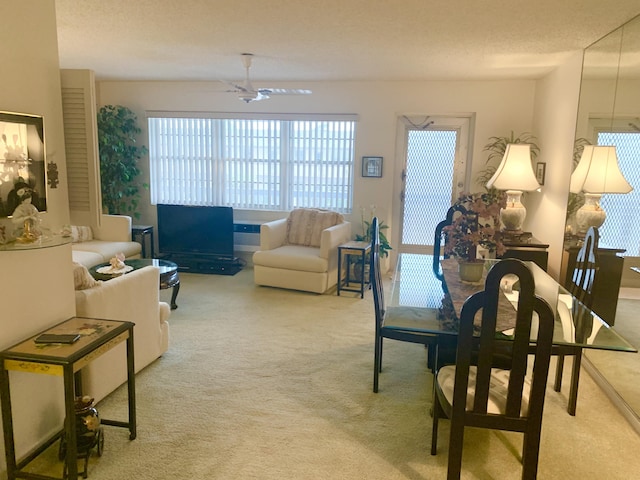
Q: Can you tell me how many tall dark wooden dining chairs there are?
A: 4